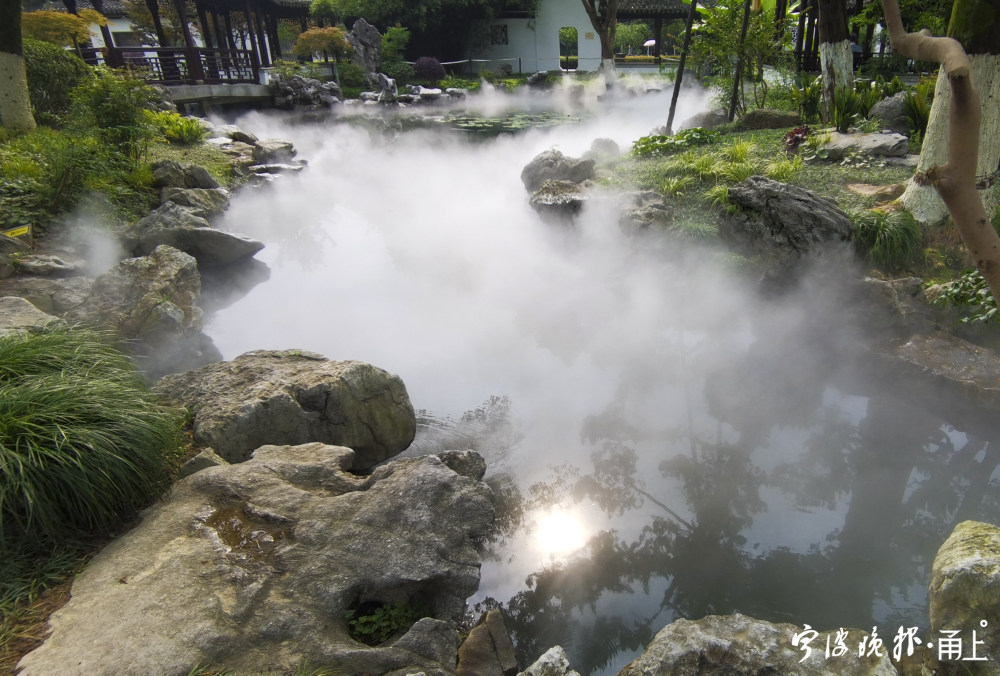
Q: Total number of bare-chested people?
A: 0